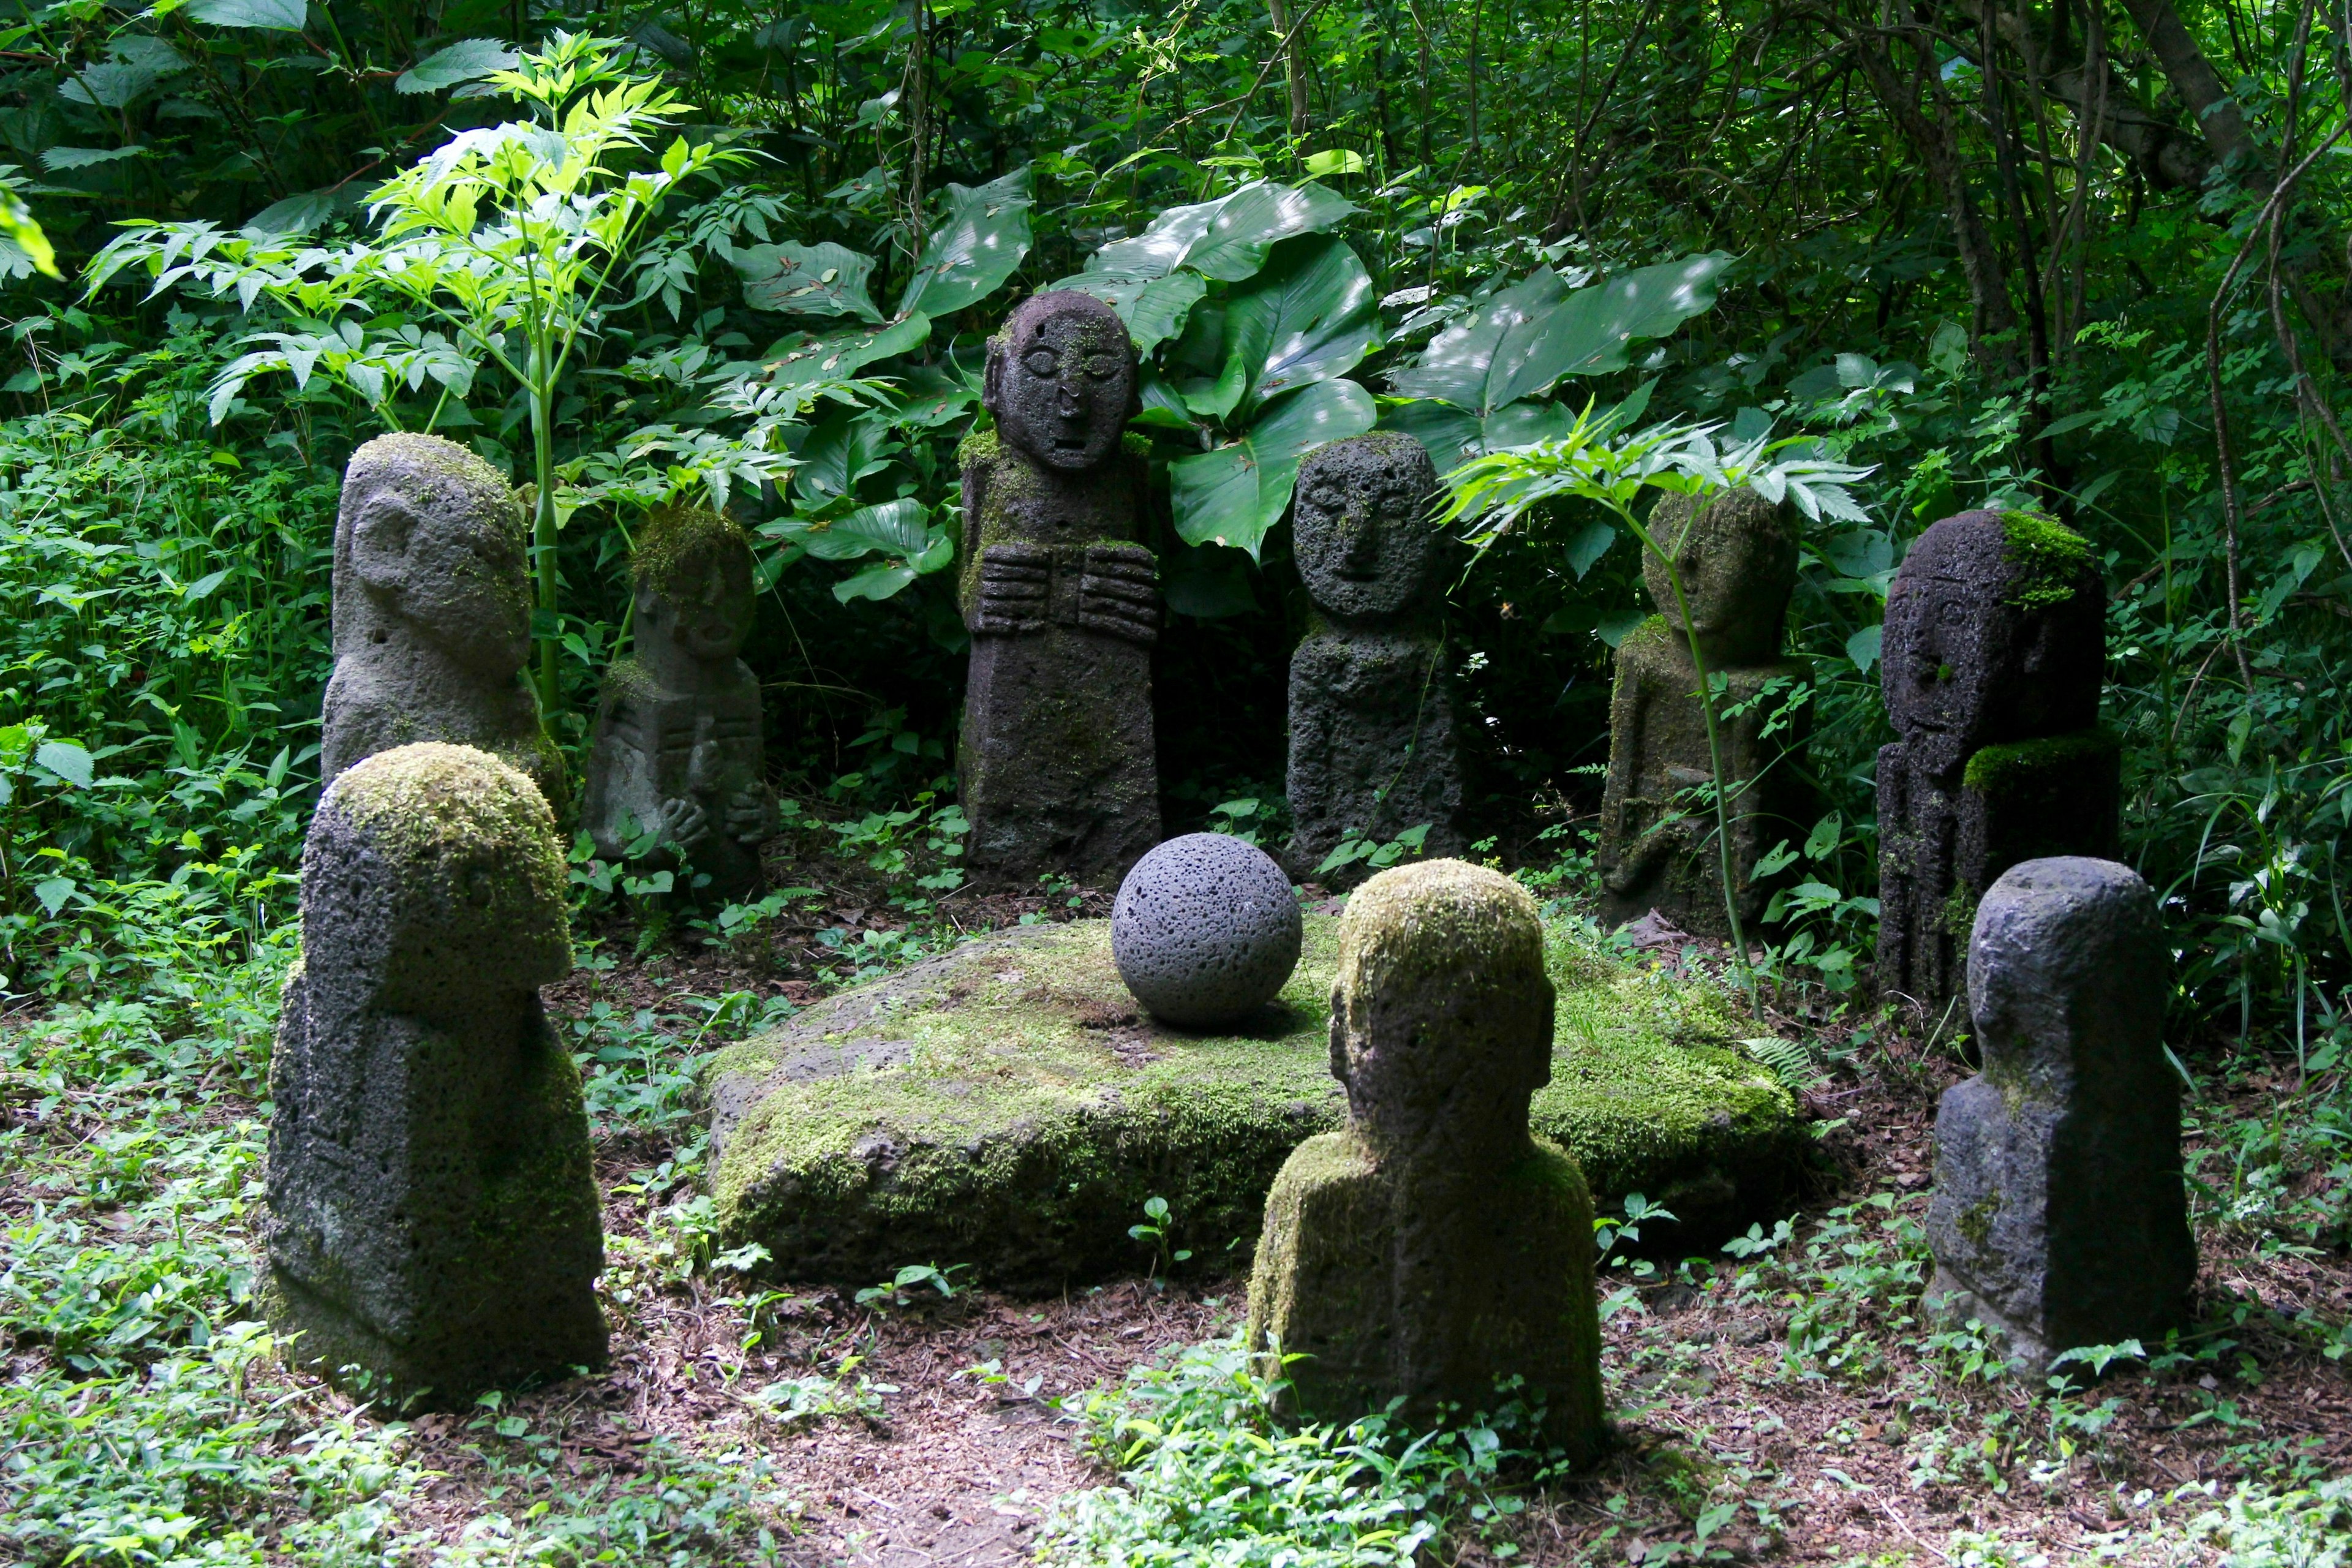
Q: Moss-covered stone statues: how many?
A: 9